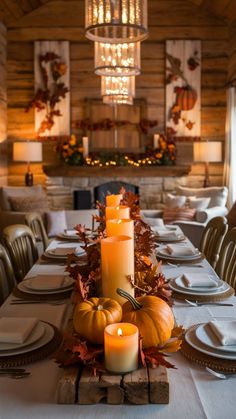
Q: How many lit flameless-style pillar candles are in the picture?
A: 5